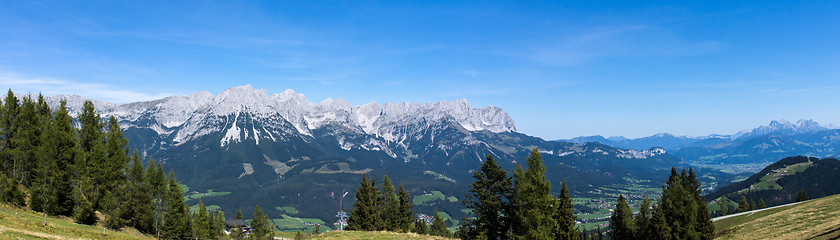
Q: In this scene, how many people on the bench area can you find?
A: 0